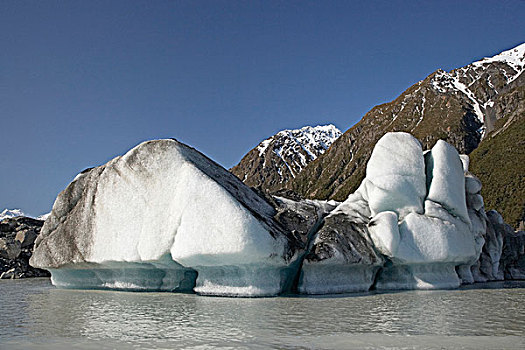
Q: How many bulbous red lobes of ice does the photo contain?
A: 0